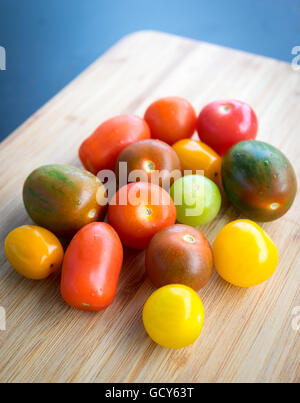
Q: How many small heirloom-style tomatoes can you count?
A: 14